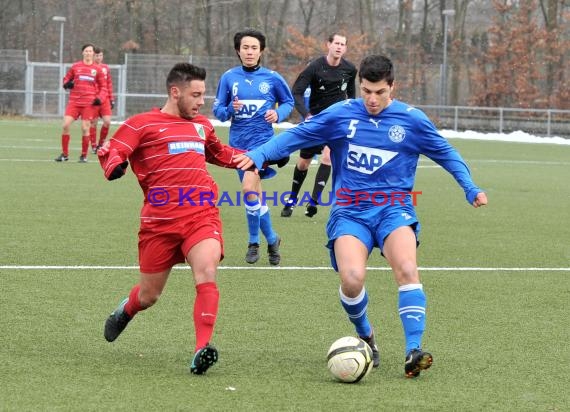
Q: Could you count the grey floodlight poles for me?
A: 2